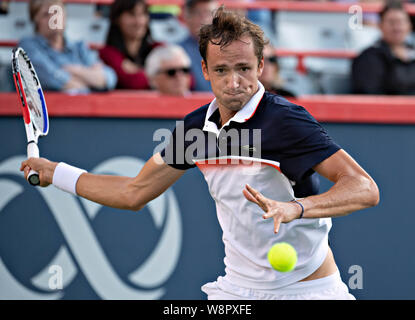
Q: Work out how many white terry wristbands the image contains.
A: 1